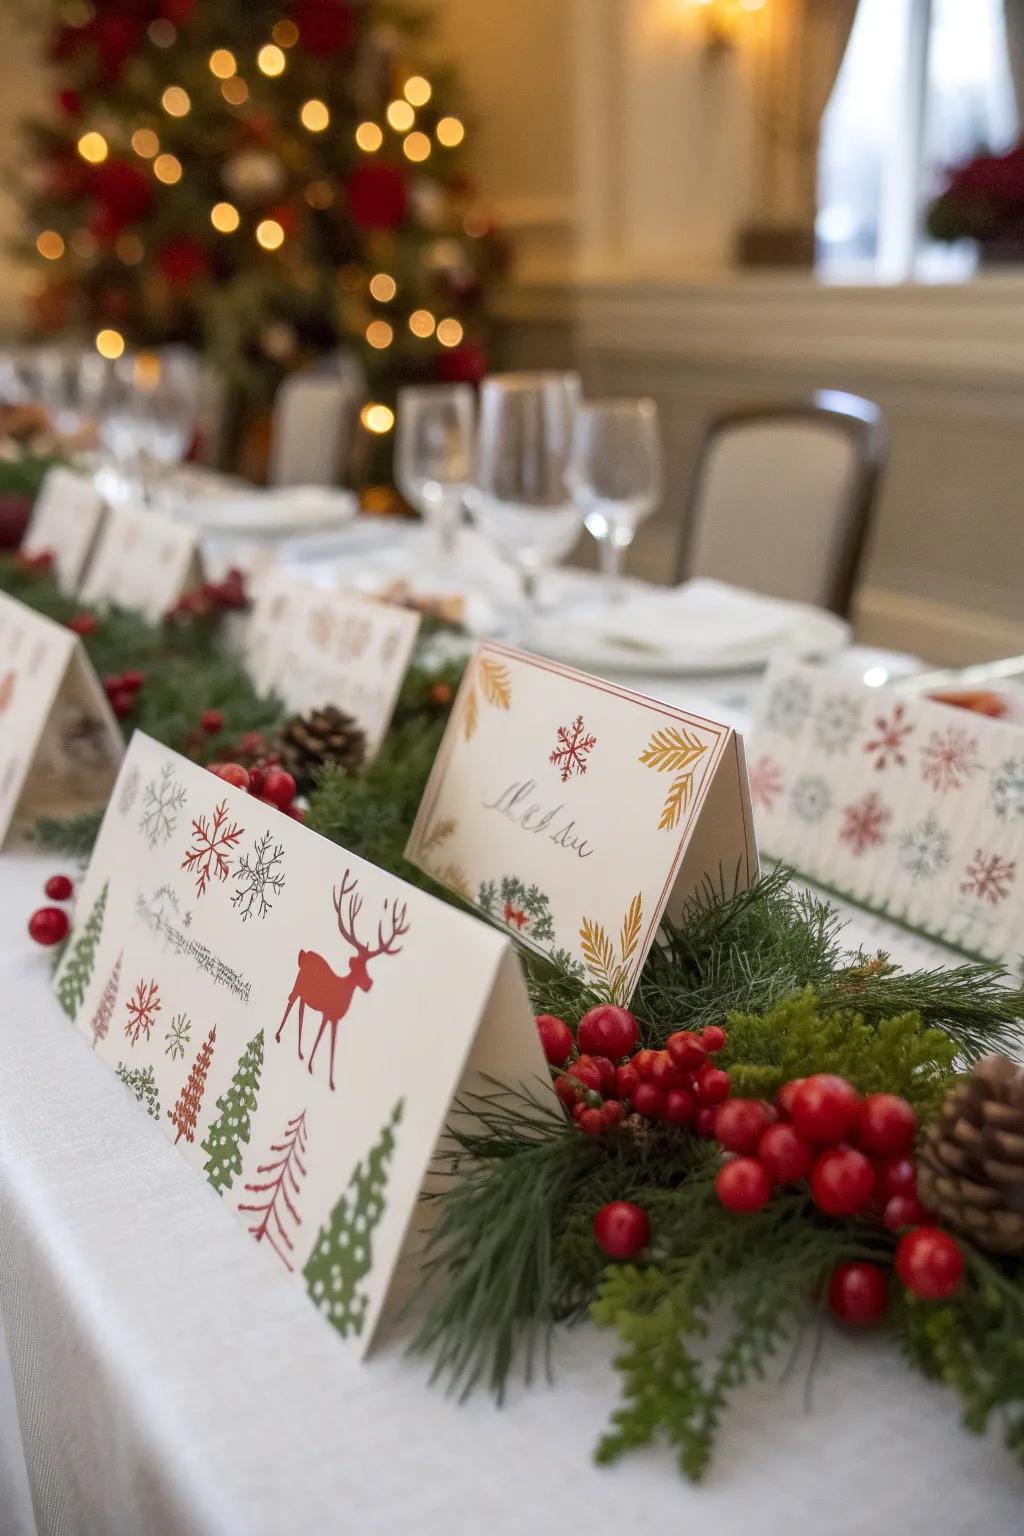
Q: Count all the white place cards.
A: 7